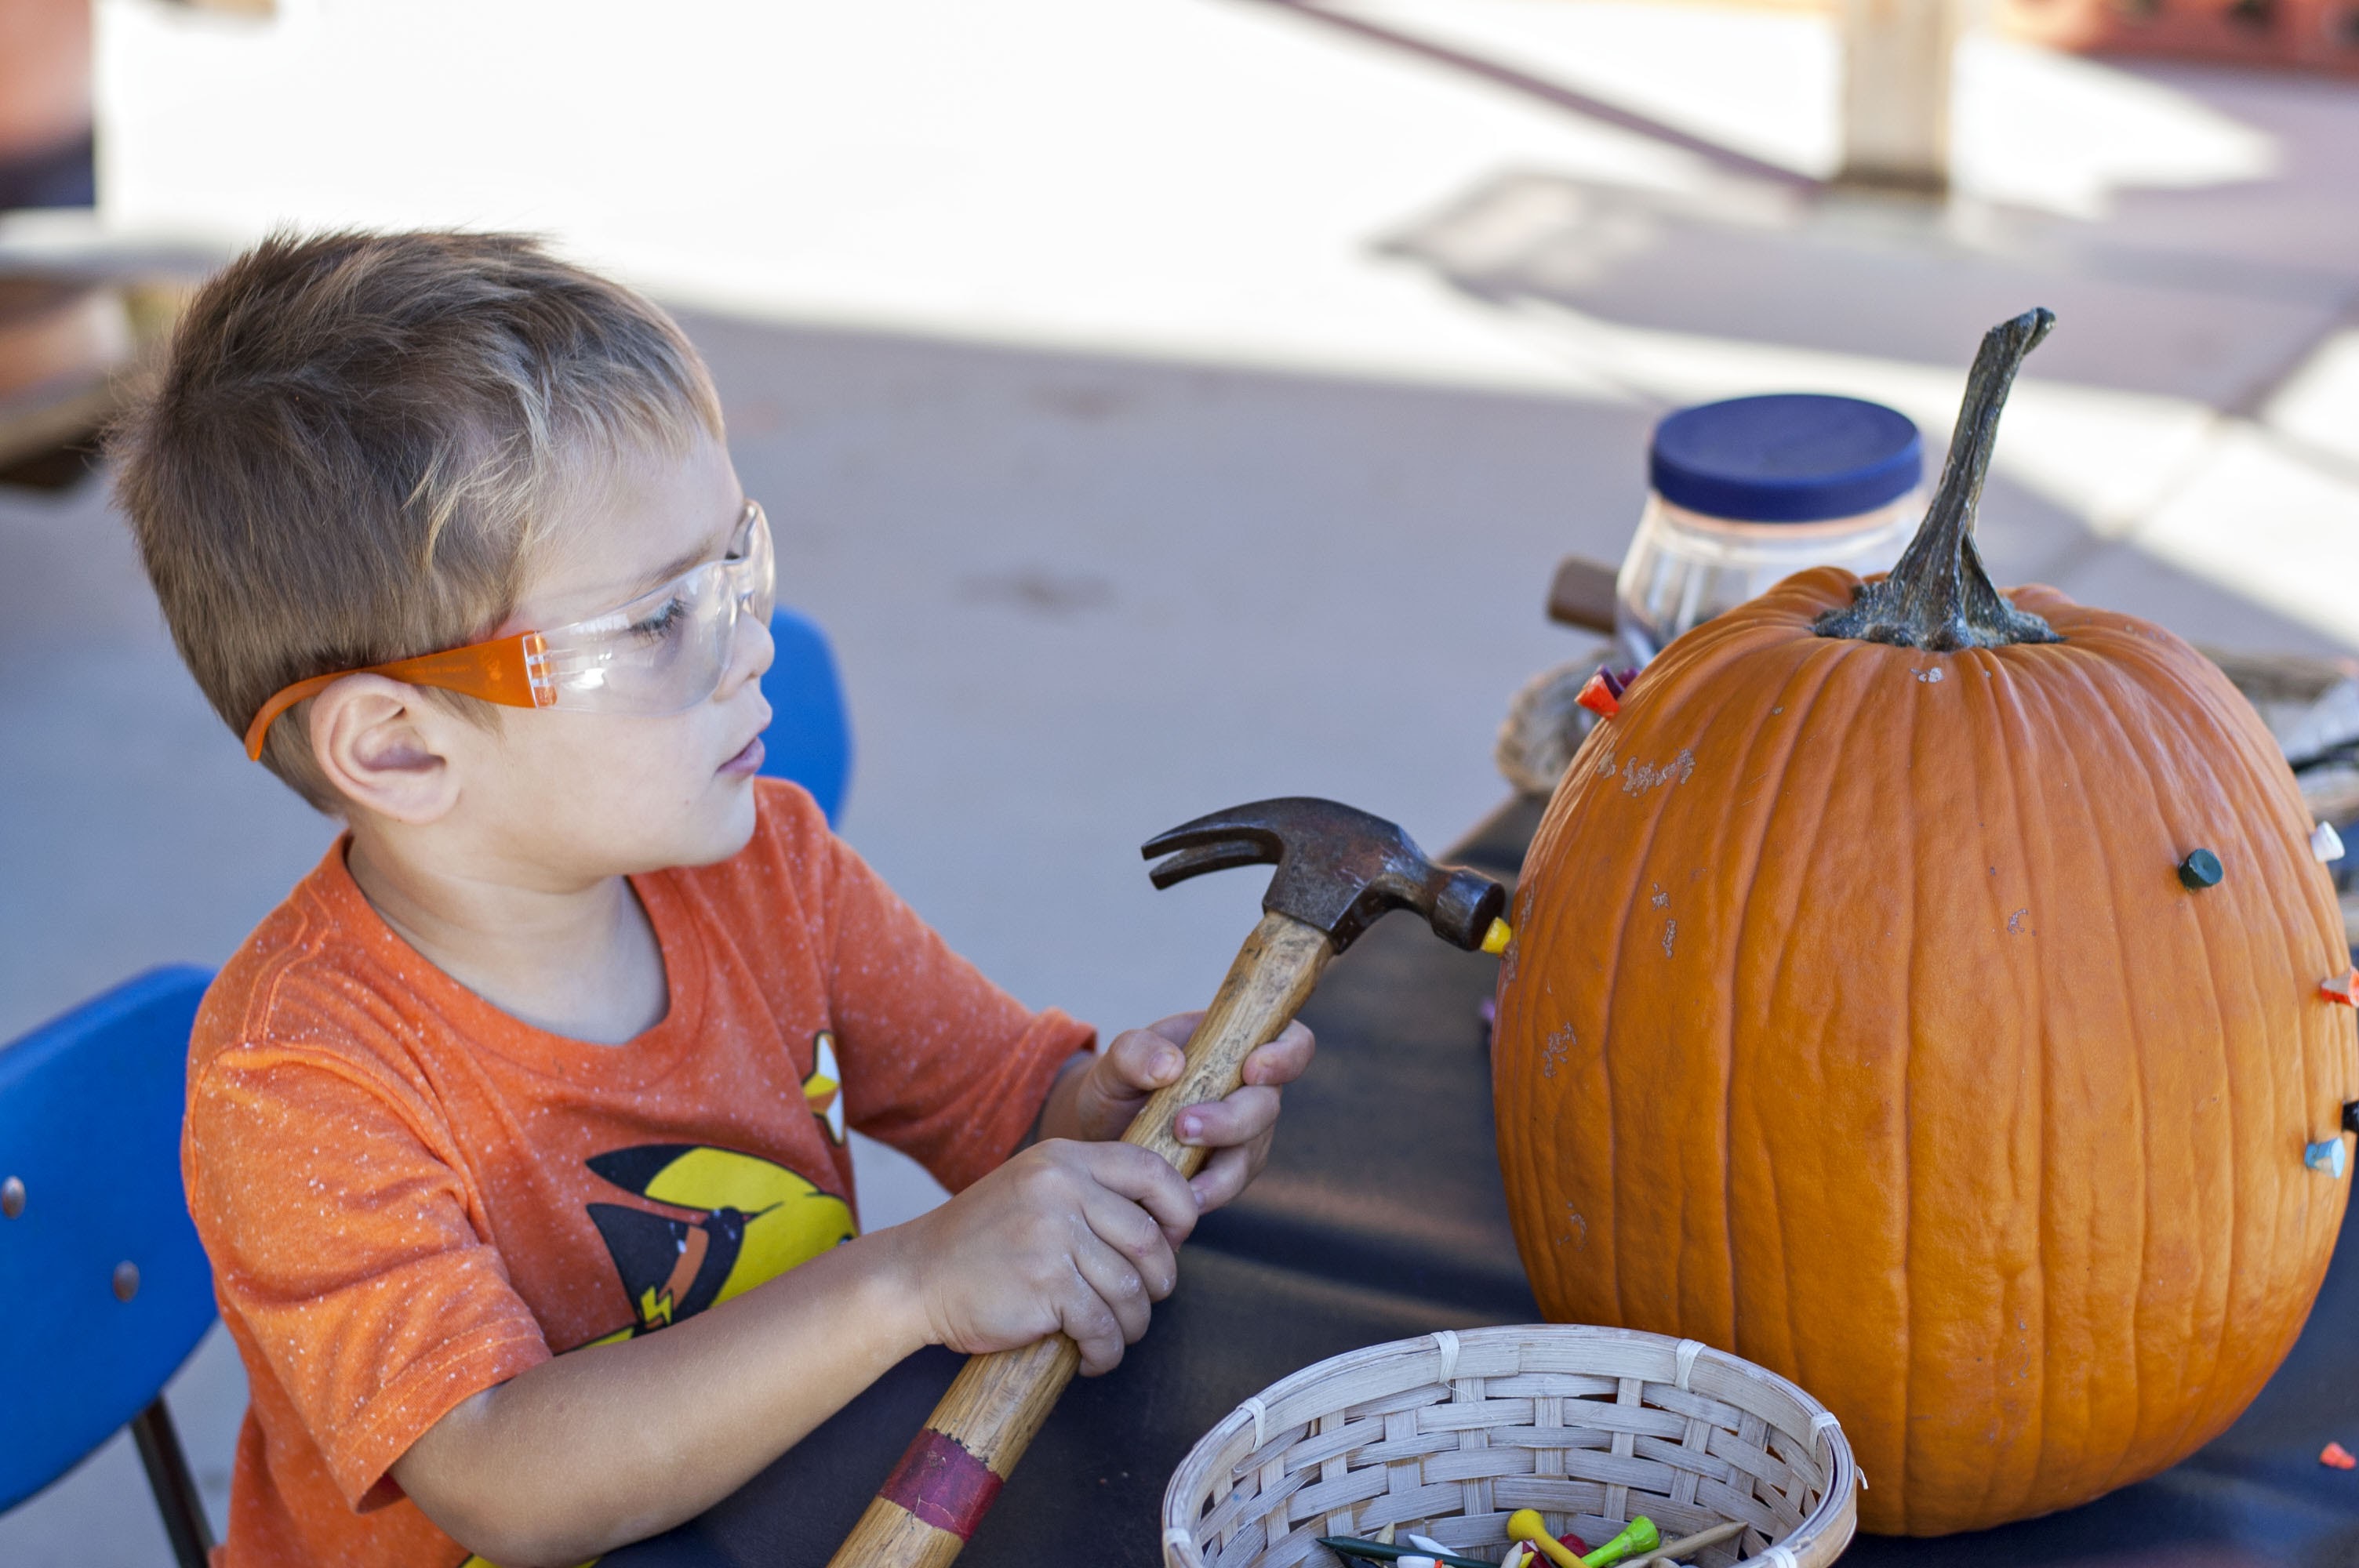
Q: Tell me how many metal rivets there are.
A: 2